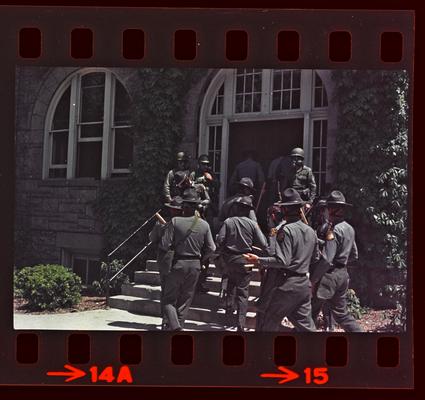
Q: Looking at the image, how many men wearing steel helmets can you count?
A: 3